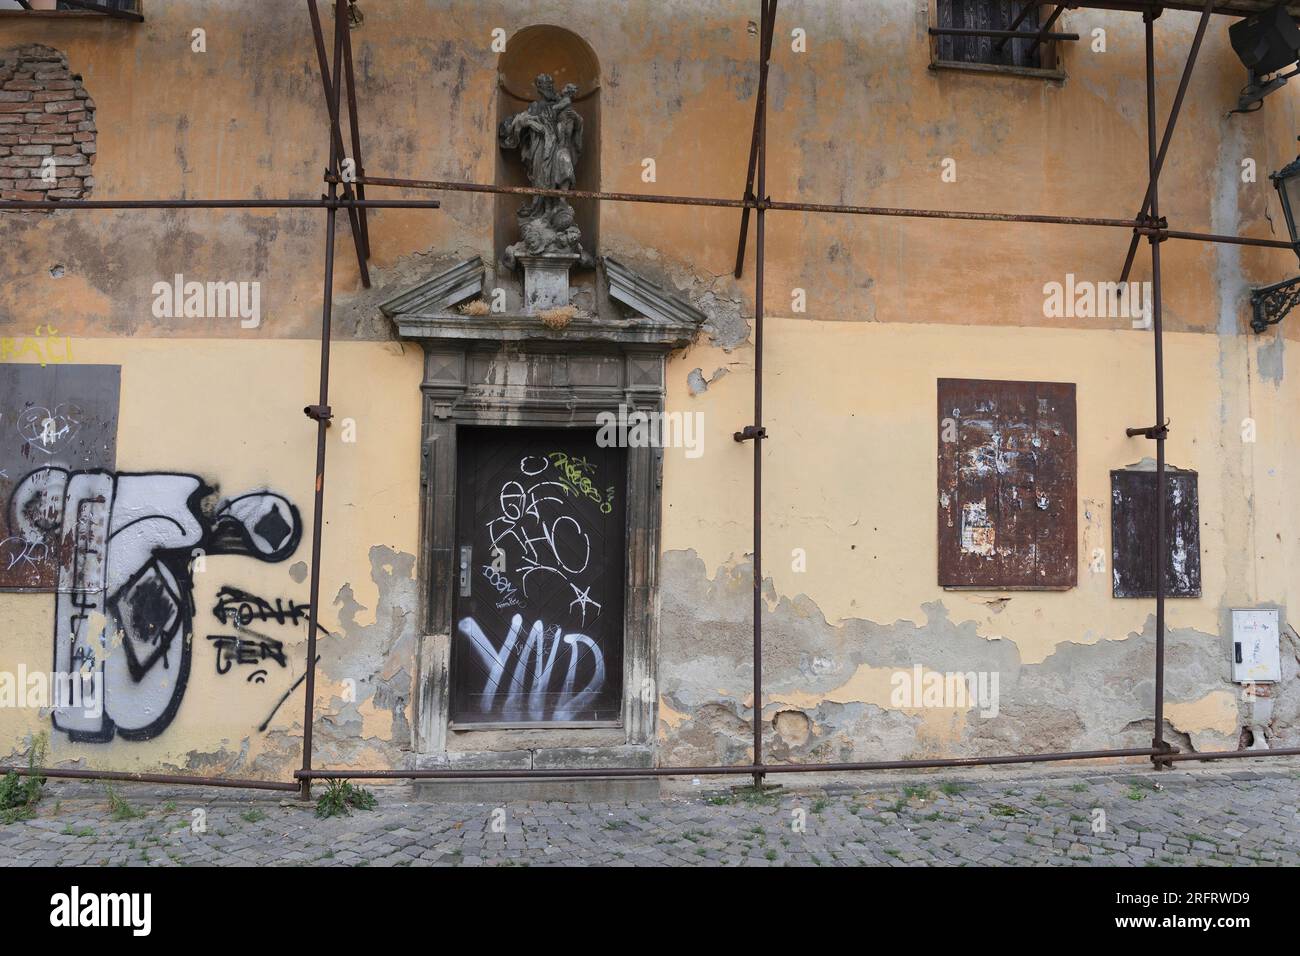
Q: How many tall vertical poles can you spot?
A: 3